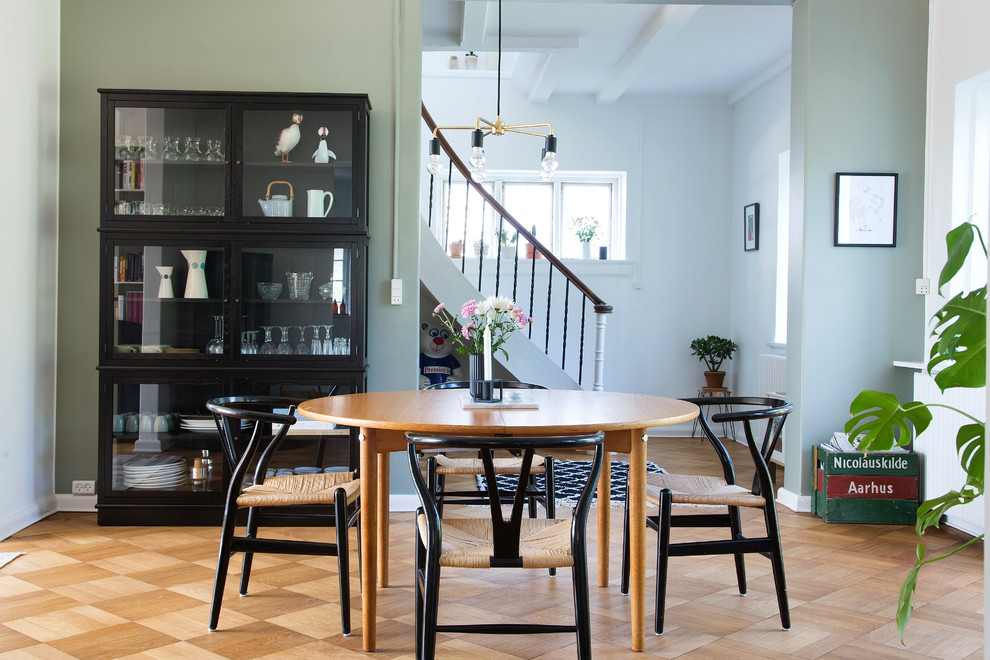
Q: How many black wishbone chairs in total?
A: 4